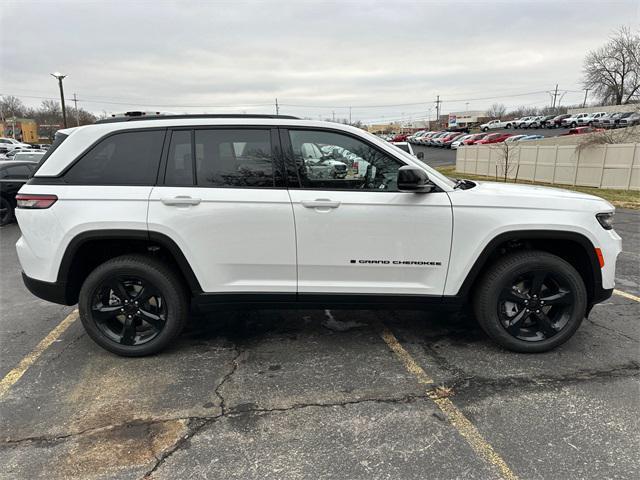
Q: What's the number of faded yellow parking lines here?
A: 3